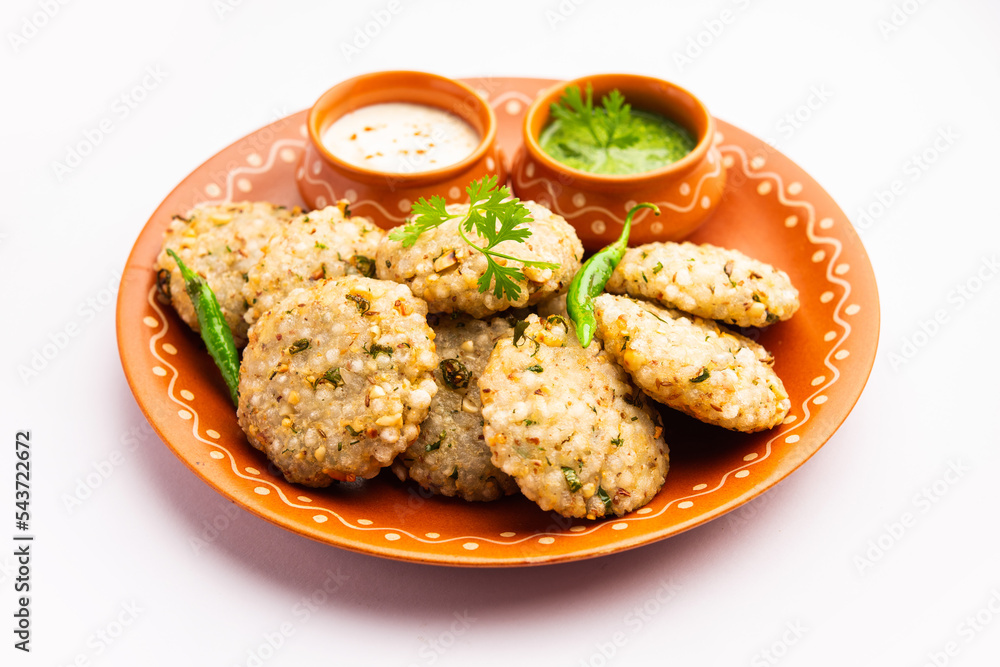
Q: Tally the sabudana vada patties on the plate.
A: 8